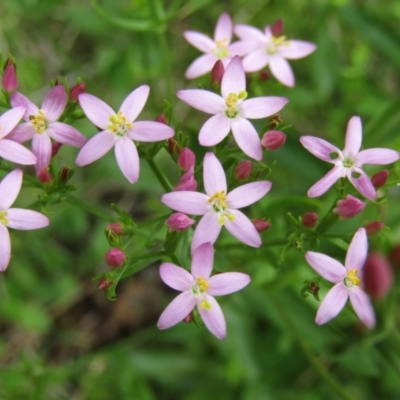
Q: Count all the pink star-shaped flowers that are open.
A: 11